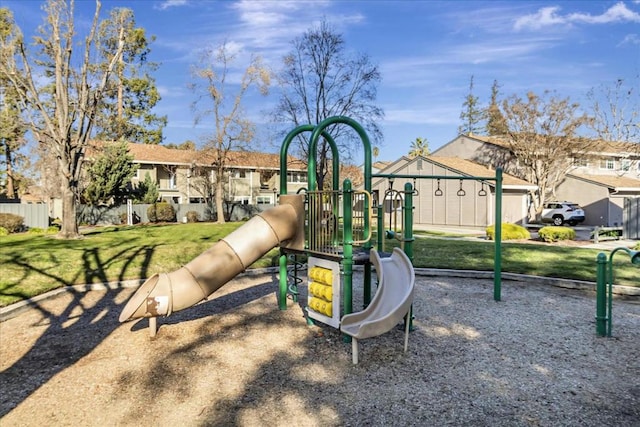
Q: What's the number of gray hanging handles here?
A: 5